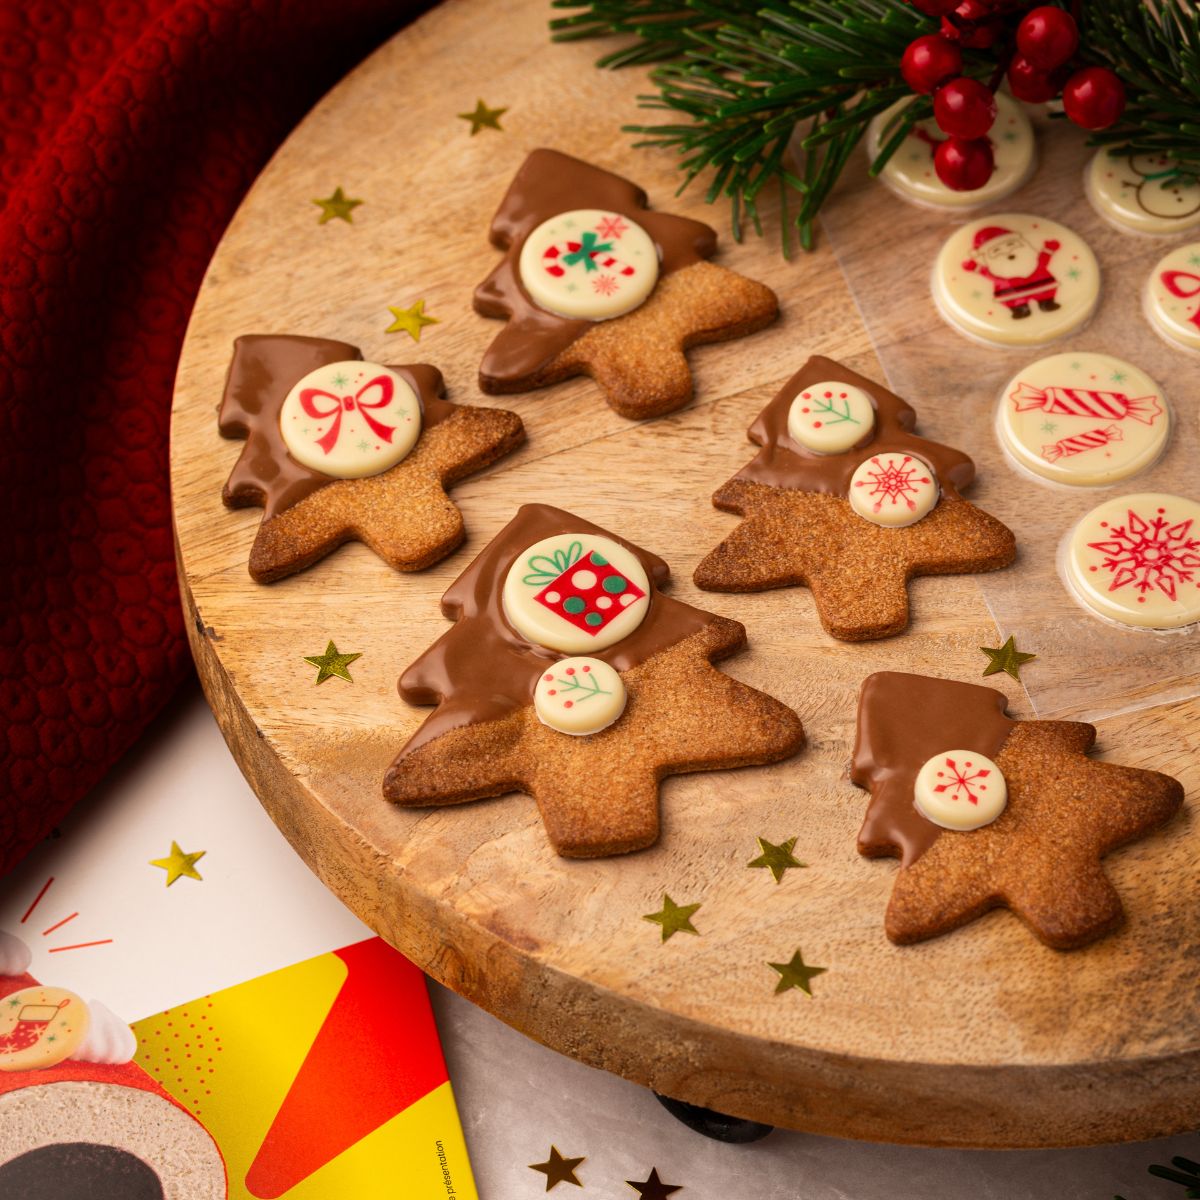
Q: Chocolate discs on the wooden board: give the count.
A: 13